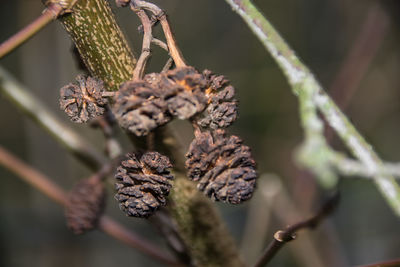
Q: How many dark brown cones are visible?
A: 7